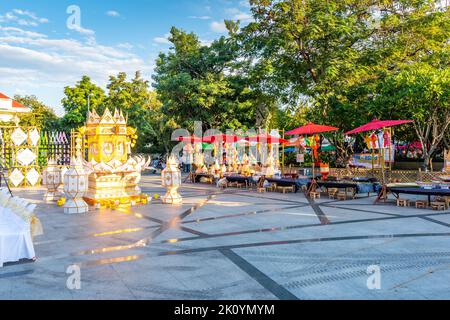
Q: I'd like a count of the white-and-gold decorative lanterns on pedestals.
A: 3